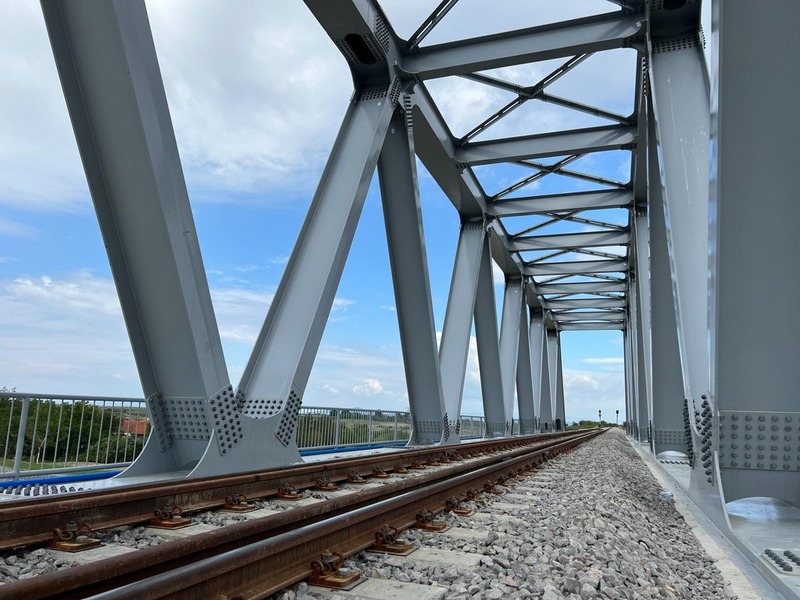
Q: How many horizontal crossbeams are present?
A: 9